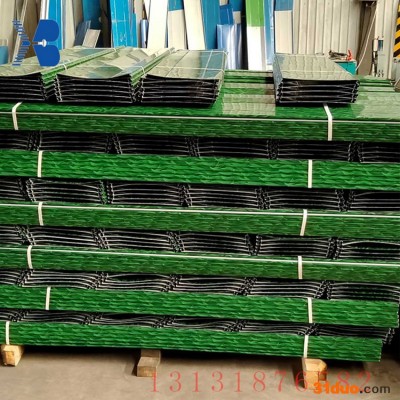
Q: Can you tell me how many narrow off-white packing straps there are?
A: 12